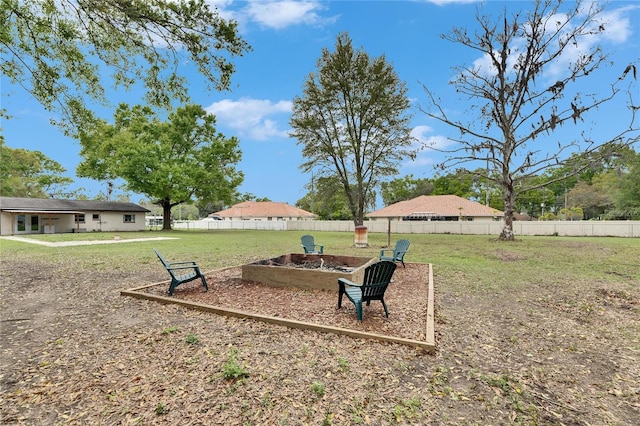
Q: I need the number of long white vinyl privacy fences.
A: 1